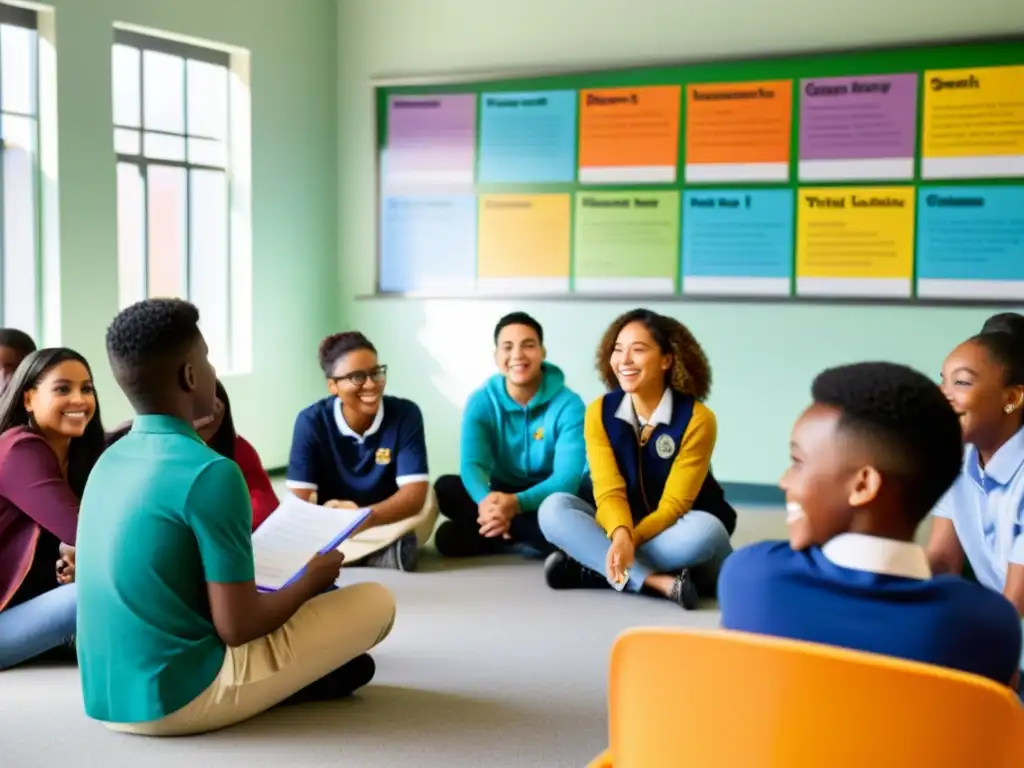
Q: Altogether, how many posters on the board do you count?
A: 12